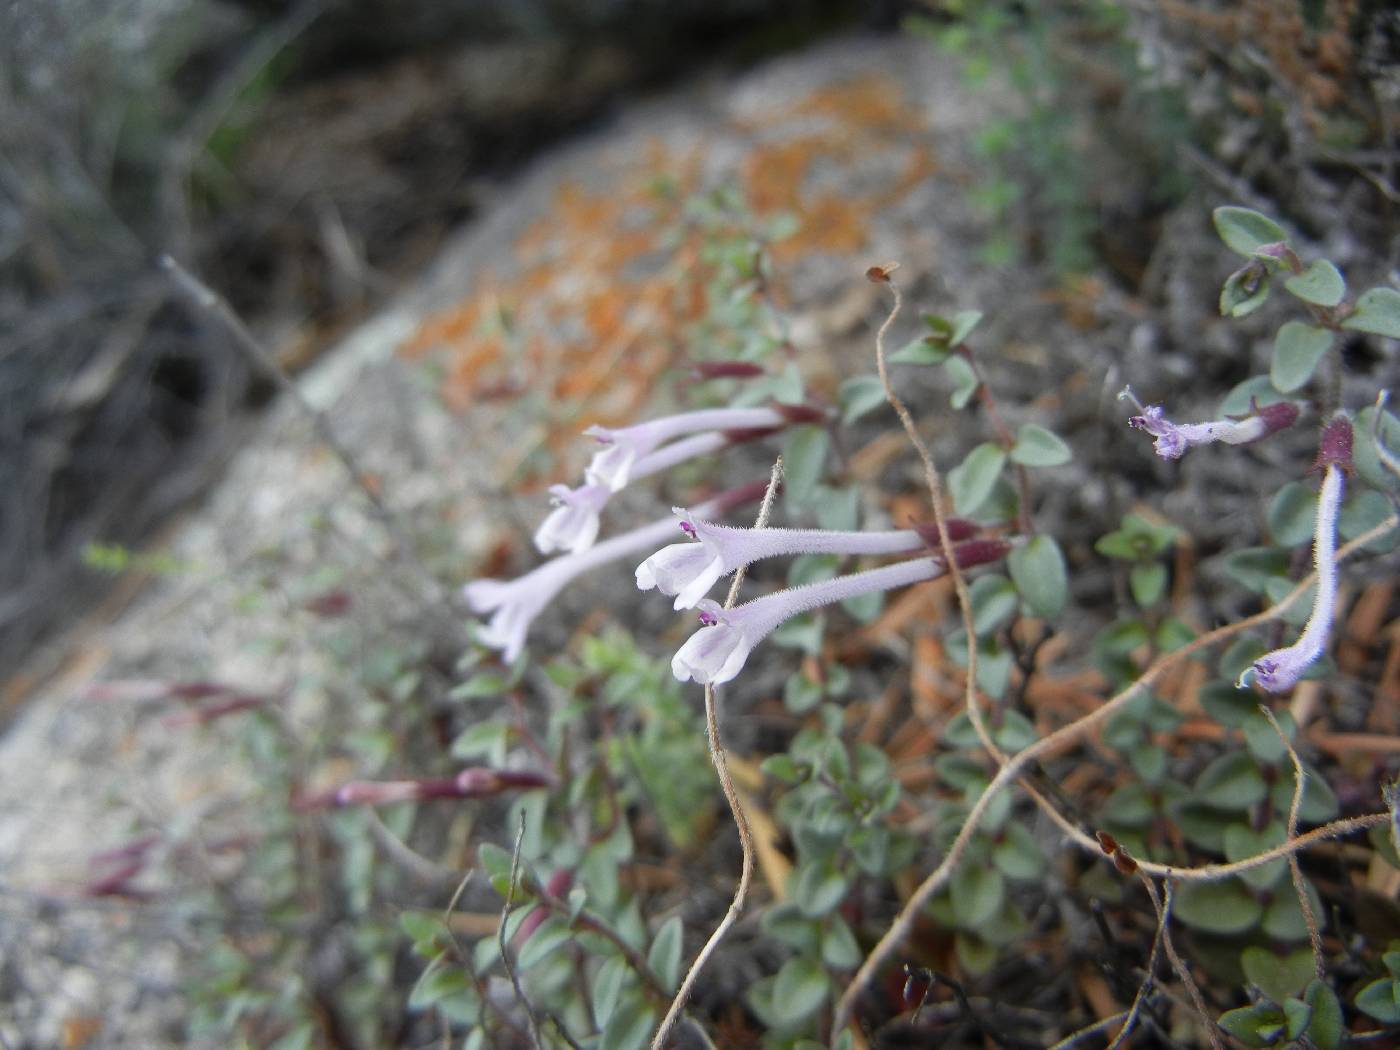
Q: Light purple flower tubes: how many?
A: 7